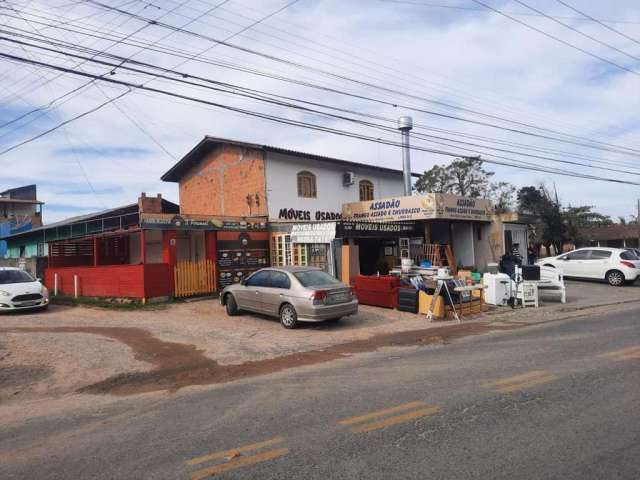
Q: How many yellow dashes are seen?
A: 8